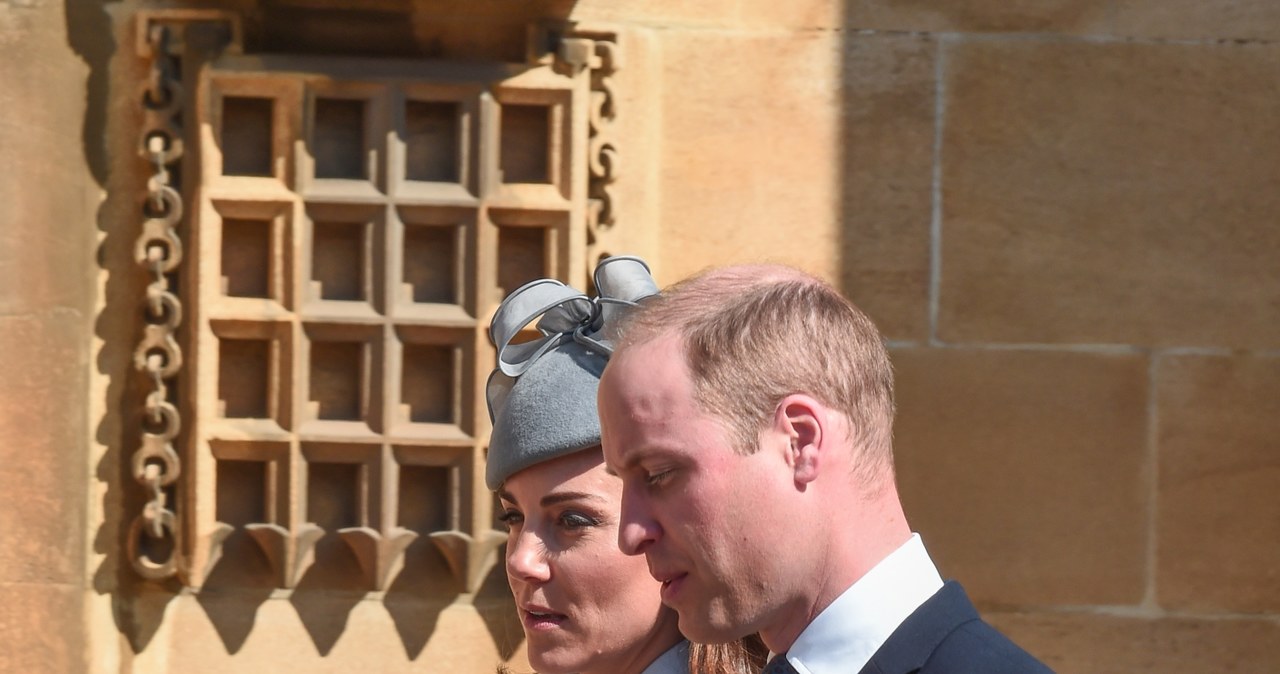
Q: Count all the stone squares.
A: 14